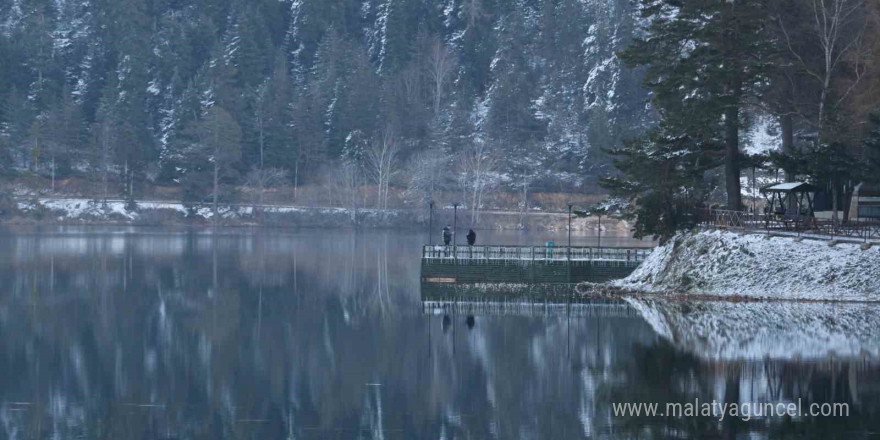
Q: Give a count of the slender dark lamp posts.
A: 4